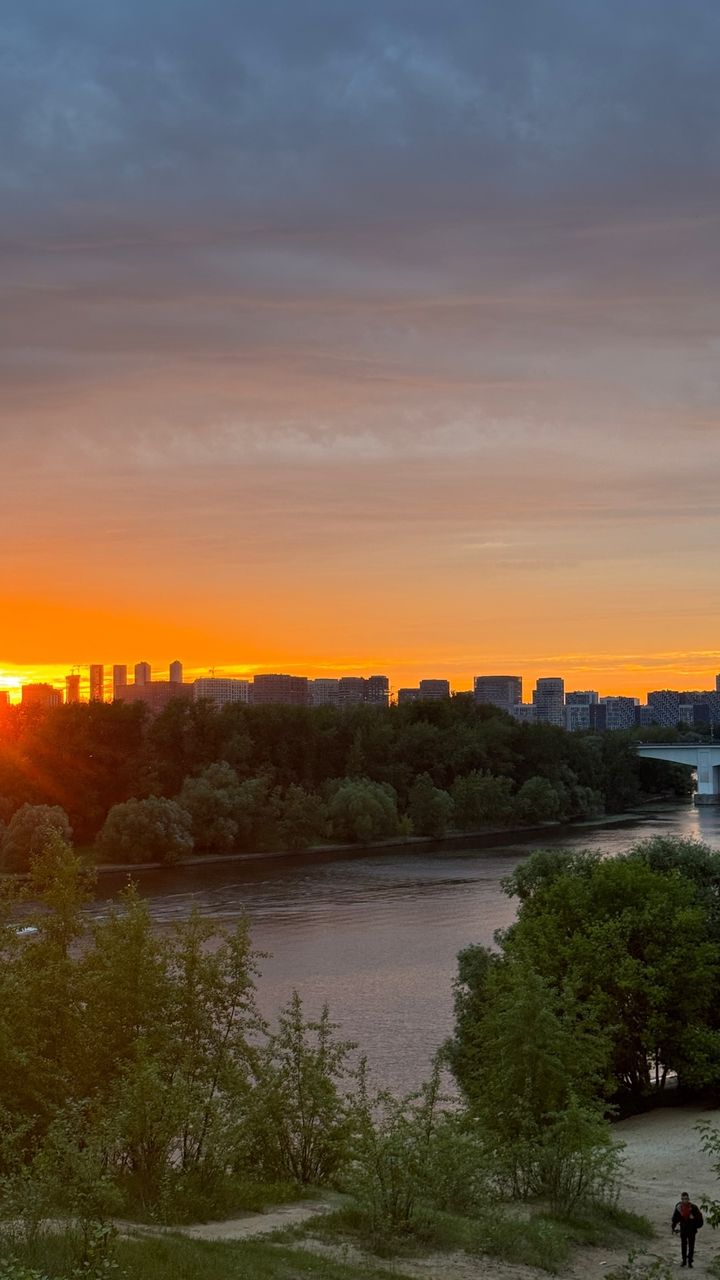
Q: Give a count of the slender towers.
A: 5